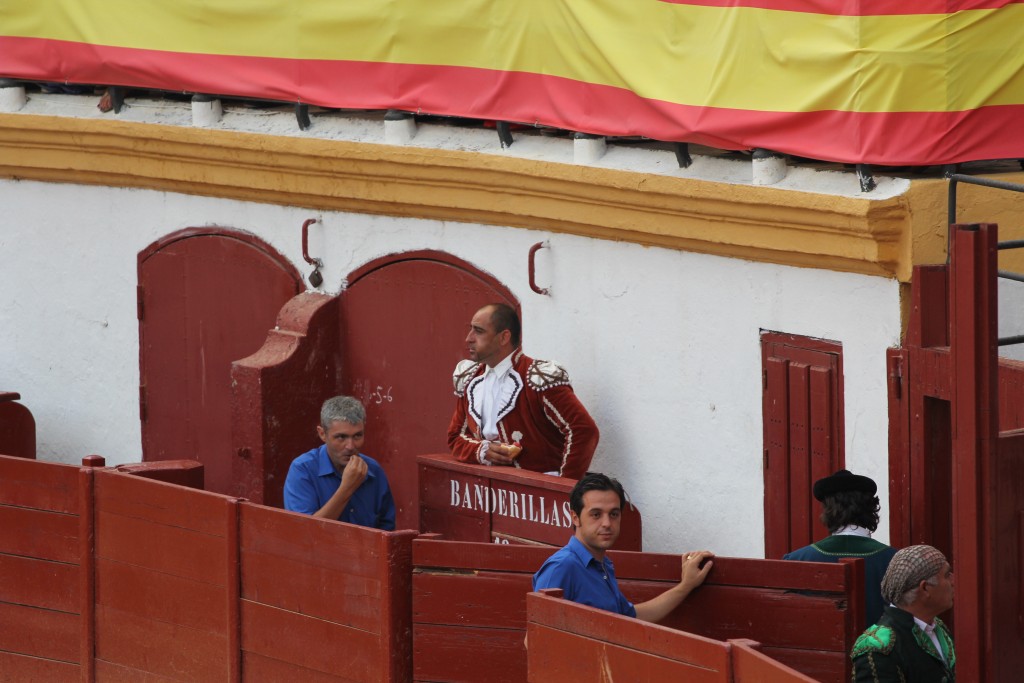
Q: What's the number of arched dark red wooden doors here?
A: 2